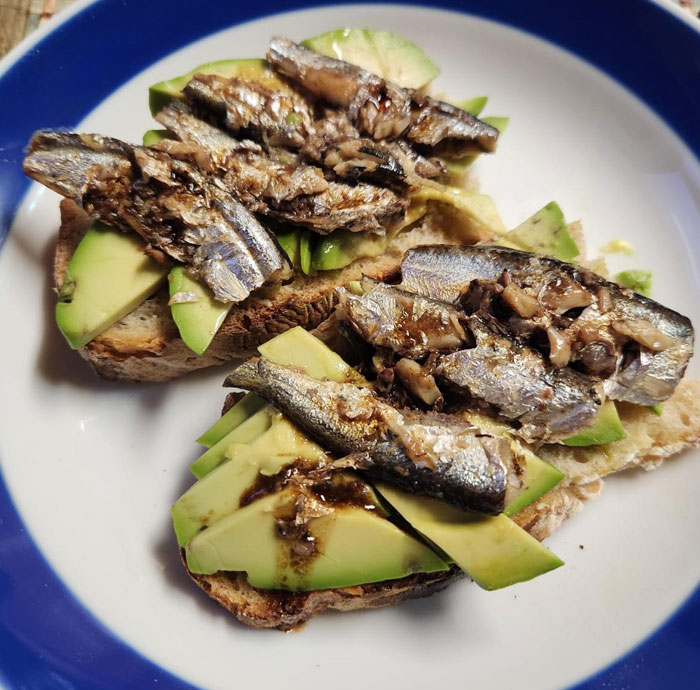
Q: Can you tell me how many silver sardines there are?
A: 7